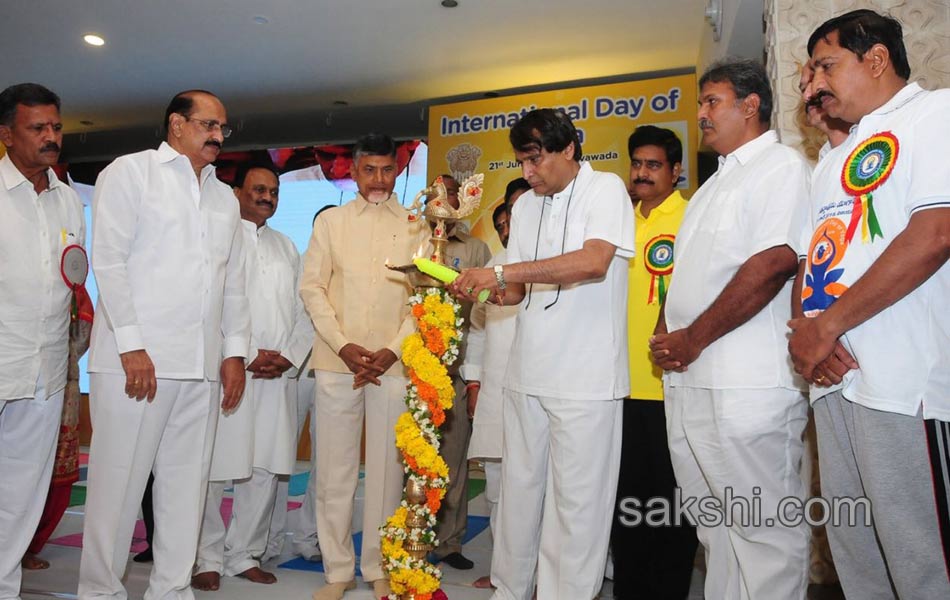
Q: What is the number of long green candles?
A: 1